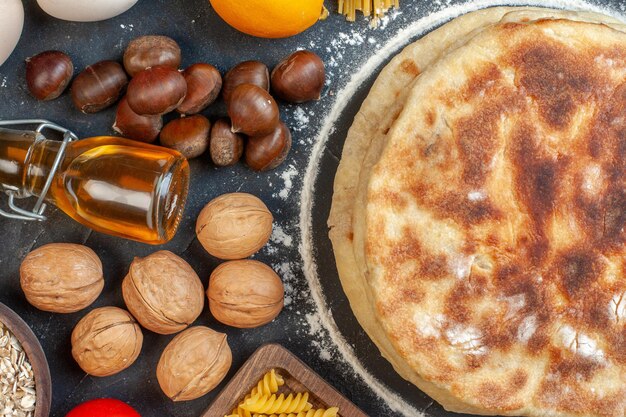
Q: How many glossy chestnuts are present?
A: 12